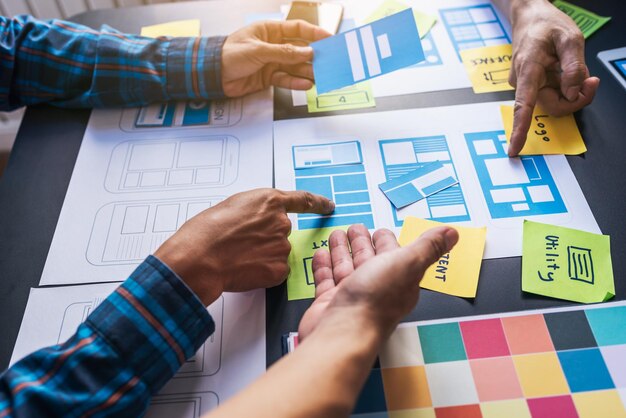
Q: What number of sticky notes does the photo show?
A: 9